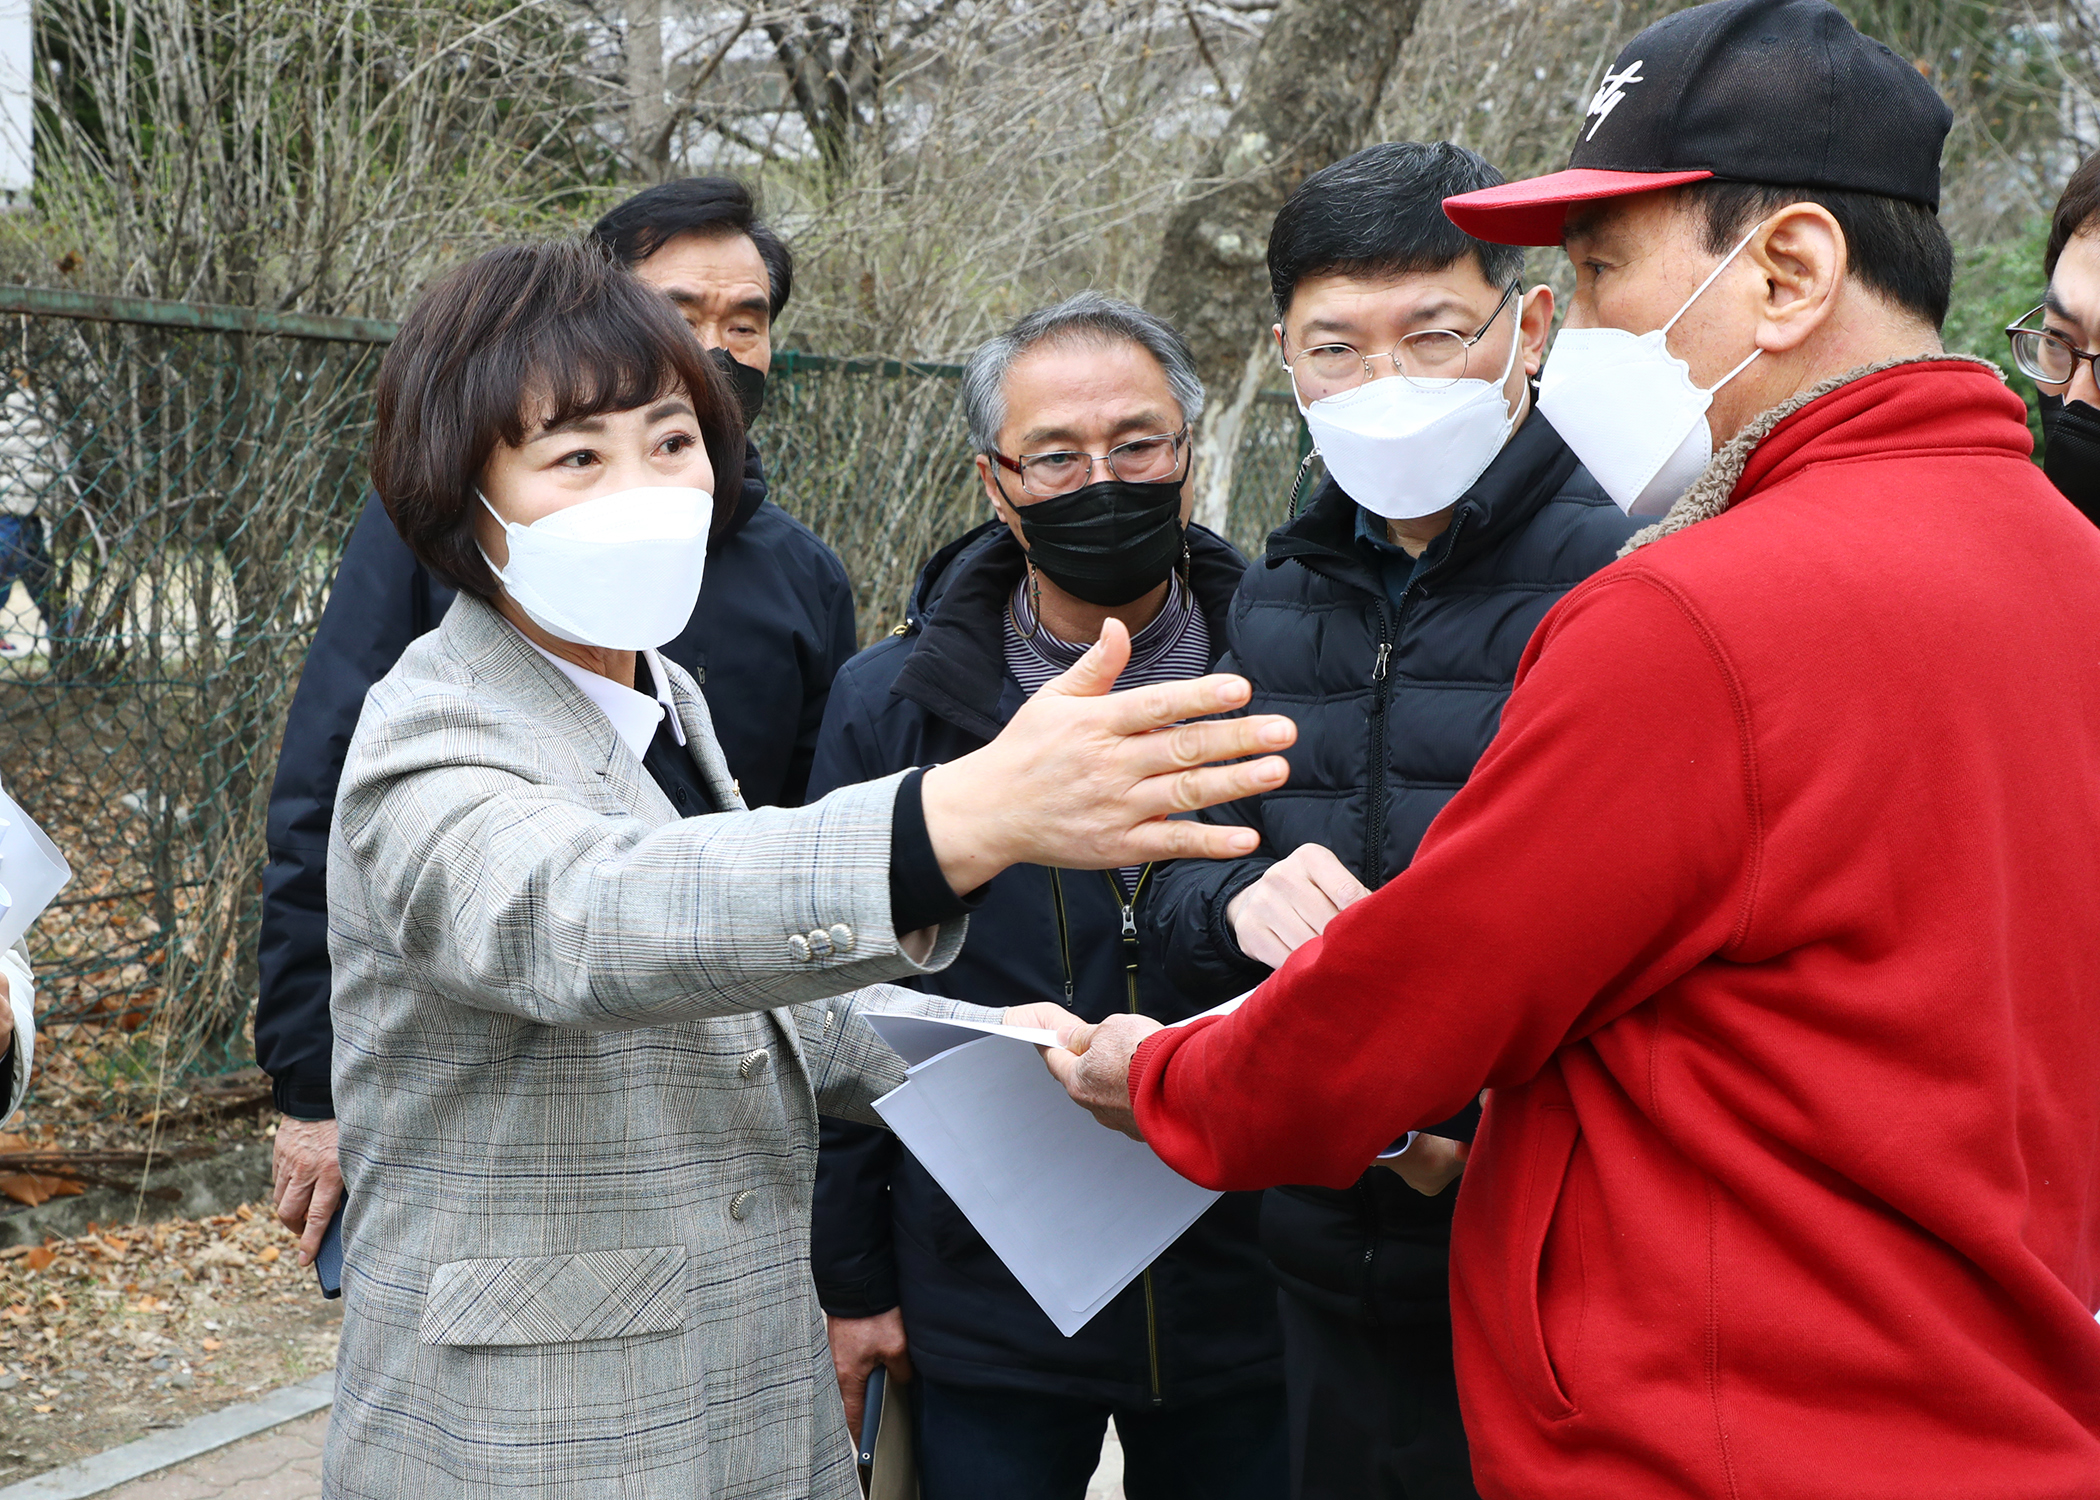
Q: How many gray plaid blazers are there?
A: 1